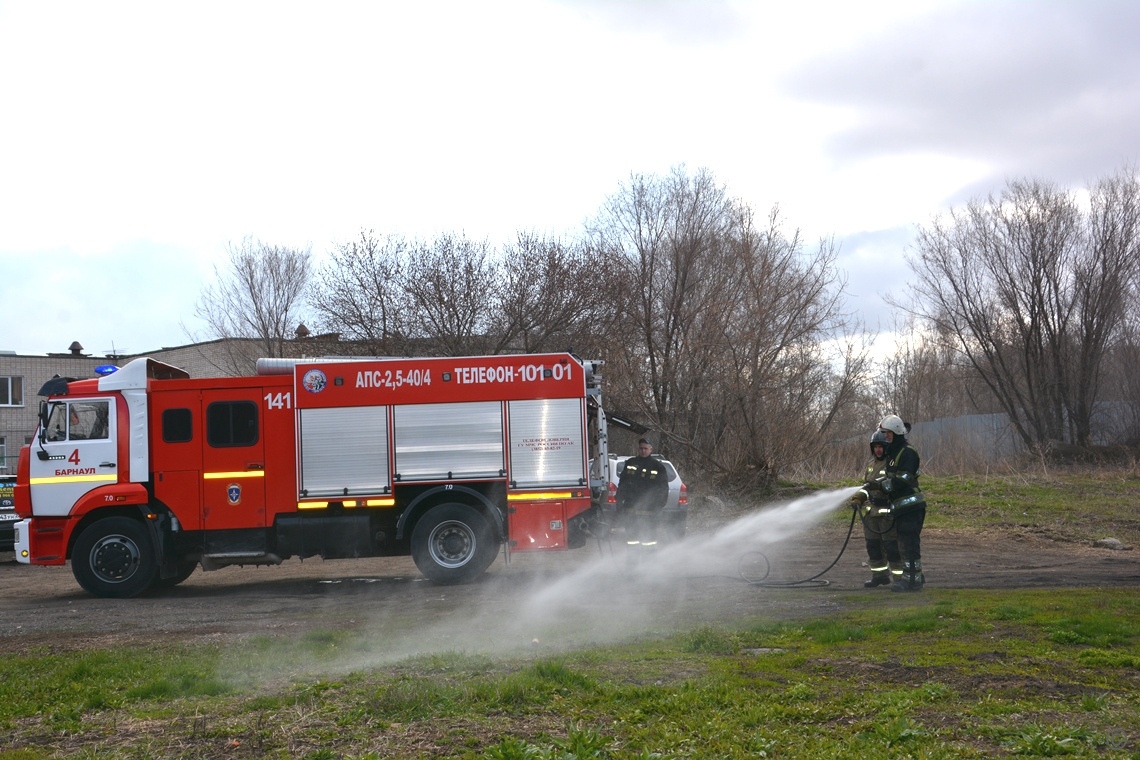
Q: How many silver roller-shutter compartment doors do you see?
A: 3